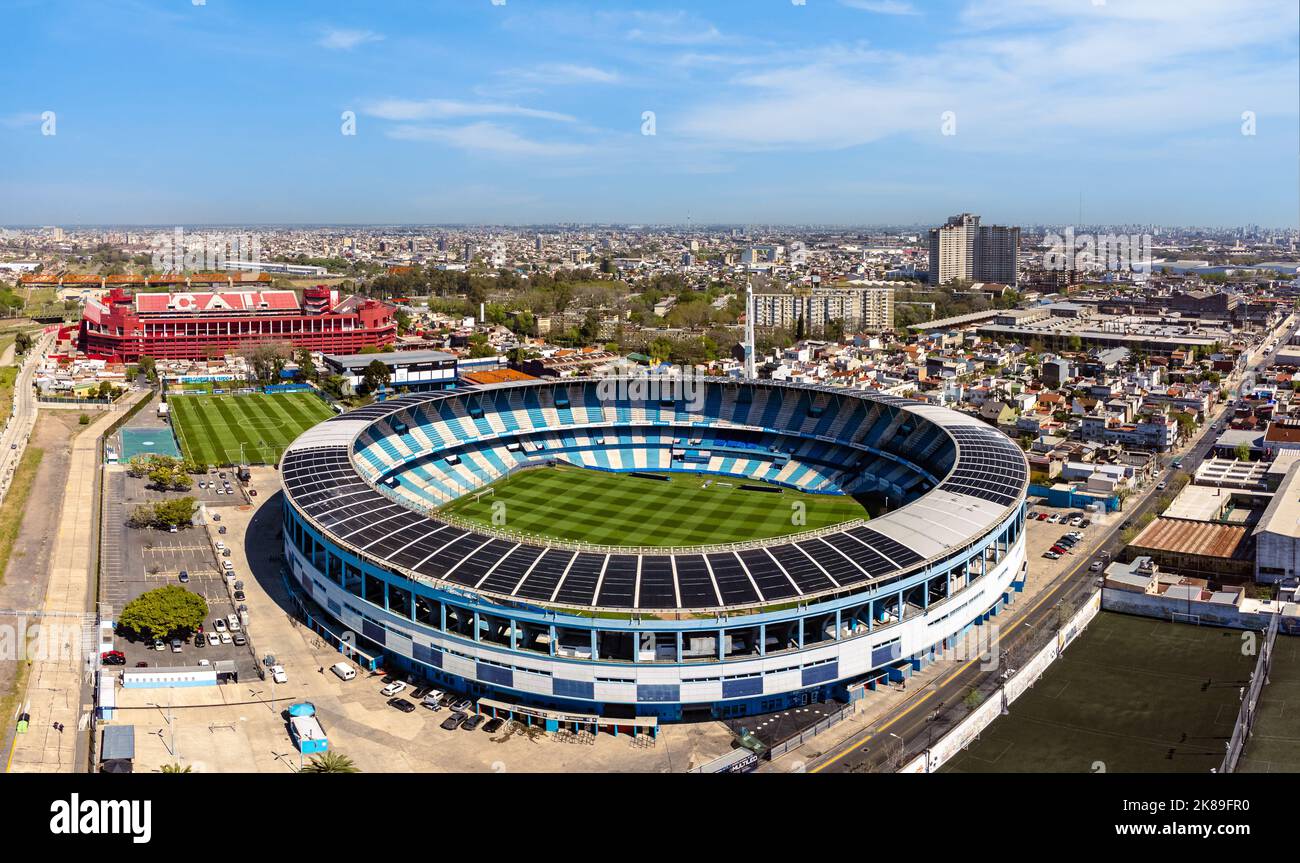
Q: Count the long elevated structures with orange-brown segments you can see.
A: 1